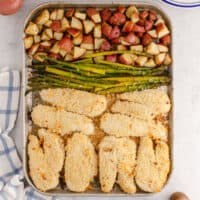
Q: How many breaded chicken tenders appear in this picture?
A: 8